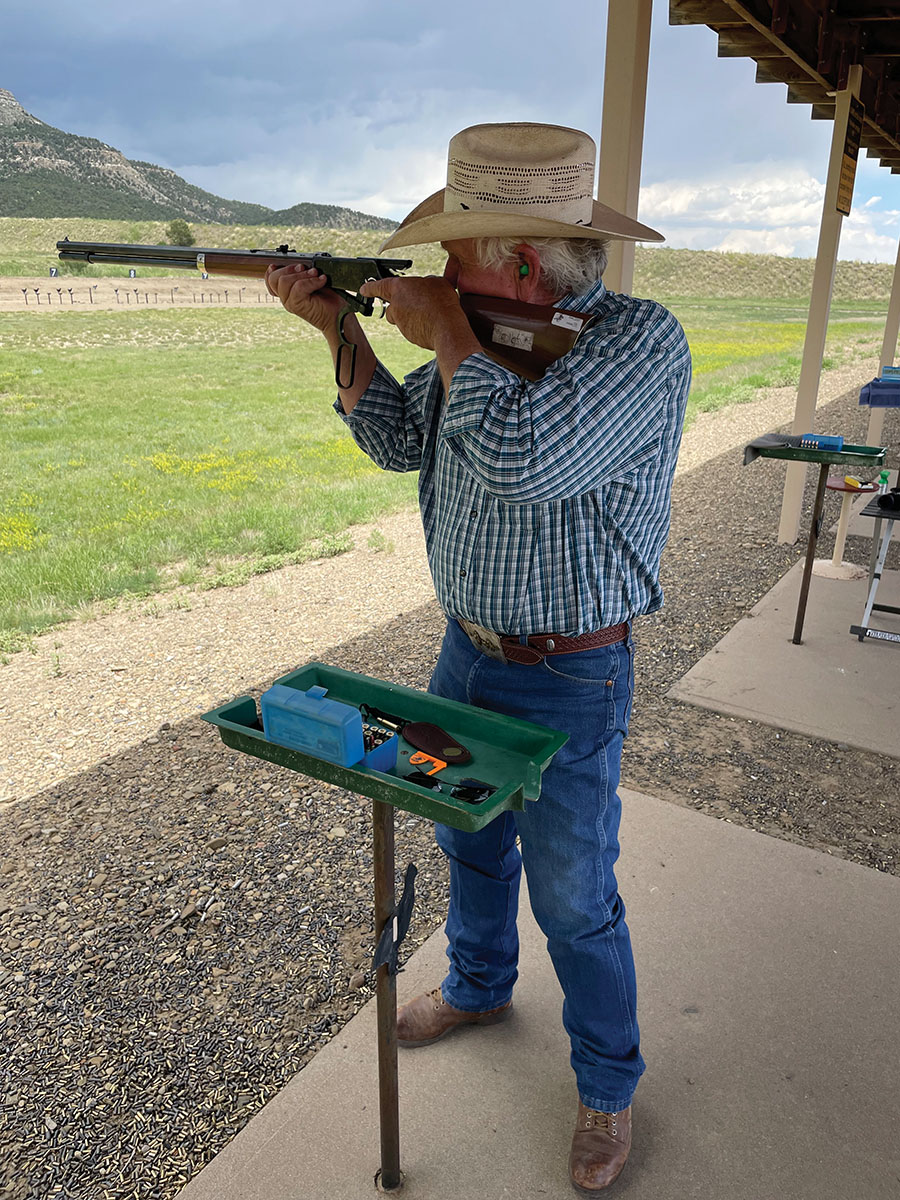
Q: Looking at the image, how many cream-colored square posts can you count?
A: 3